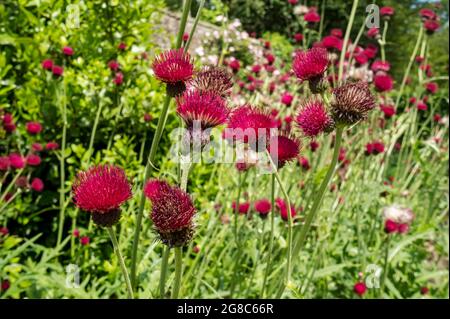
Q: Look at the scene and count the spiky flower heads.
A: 11